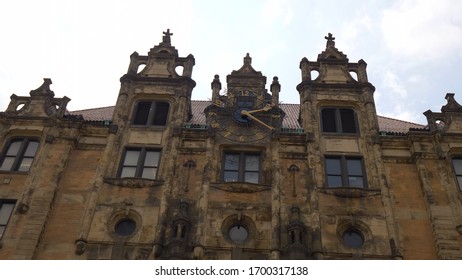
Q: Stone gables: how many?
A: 5